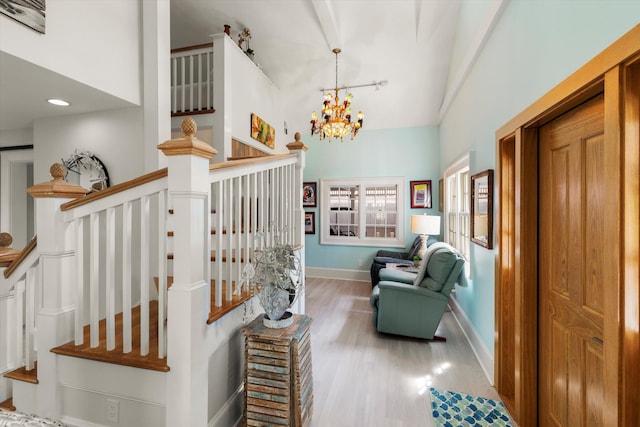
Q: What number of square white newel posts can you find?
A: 4